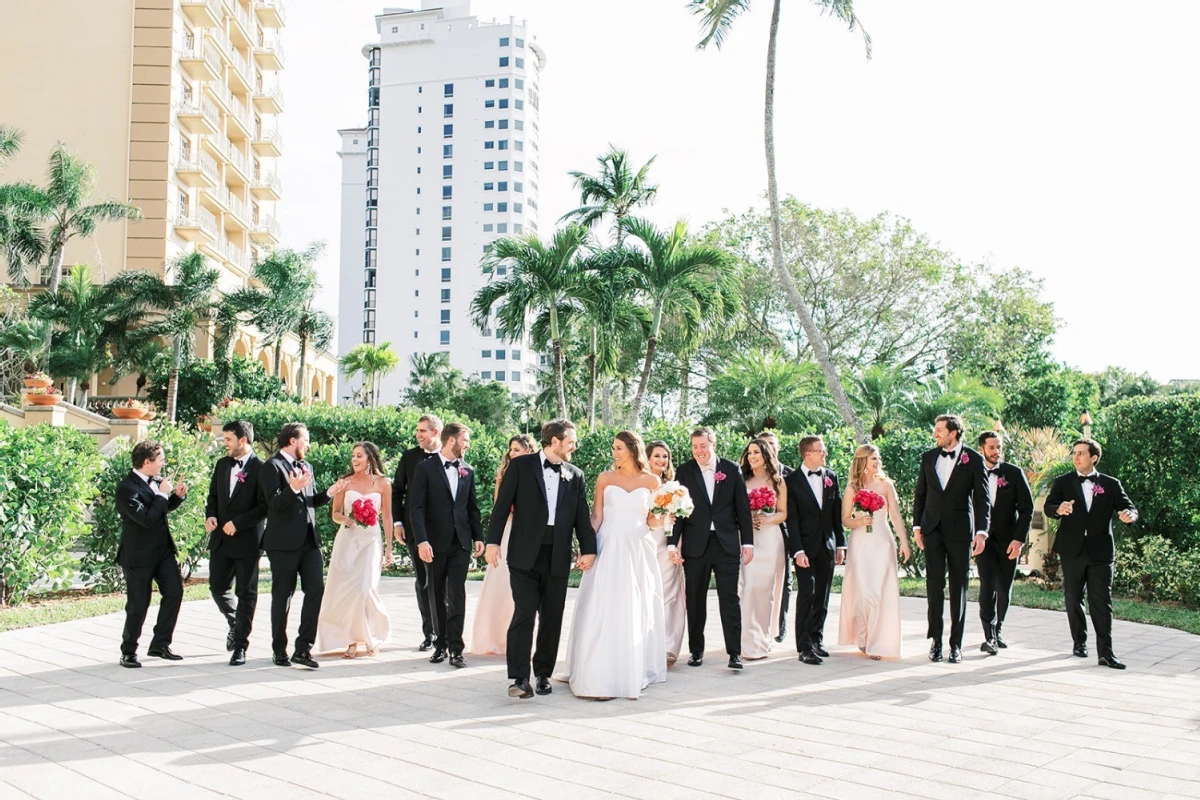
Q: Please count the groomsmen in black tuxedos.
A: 11